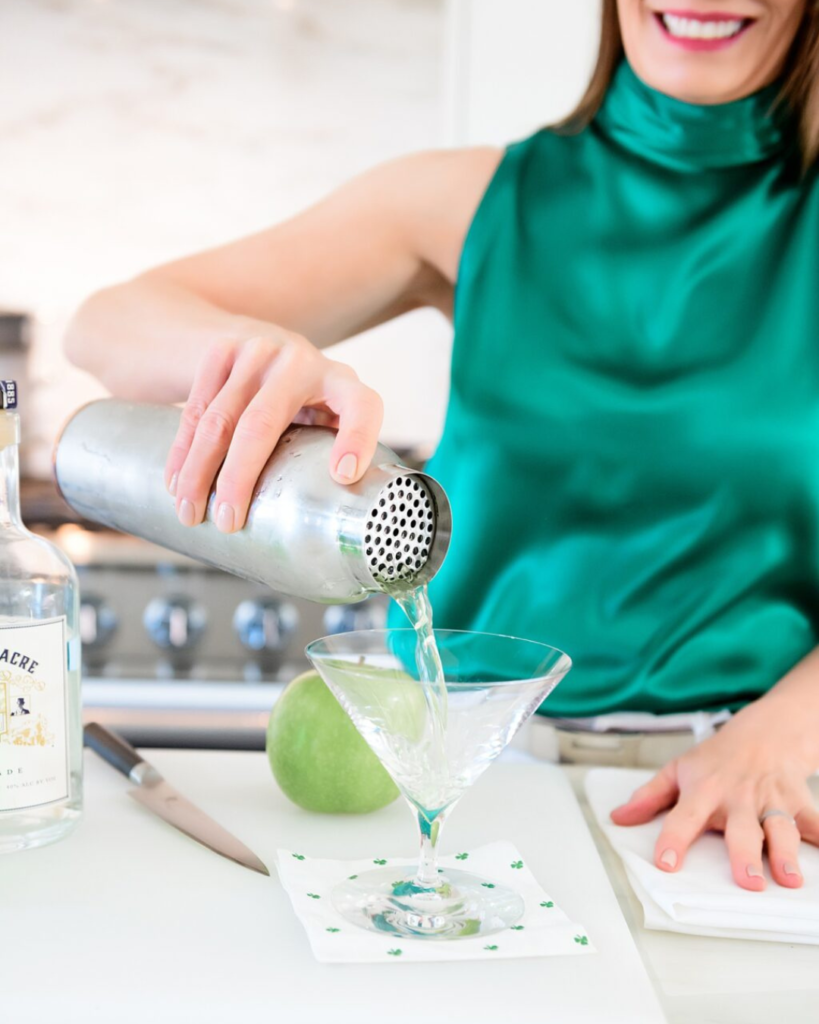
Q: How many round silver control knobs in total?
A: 4